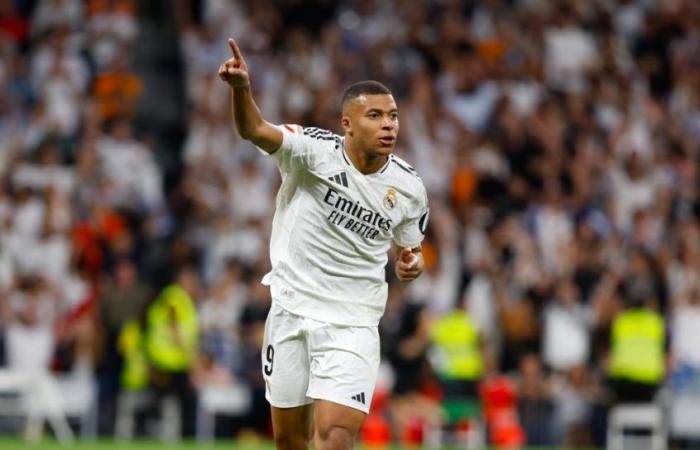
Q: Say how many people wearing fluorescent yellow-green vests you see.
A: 3